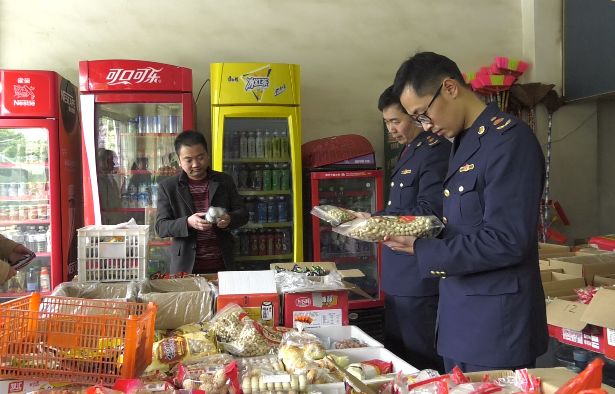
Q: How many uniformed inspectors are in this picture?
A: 2